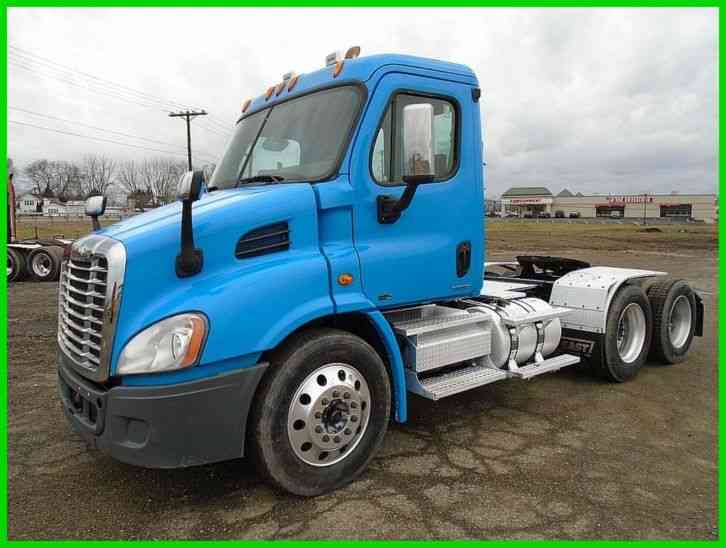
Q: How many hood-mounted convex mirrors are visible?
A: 2